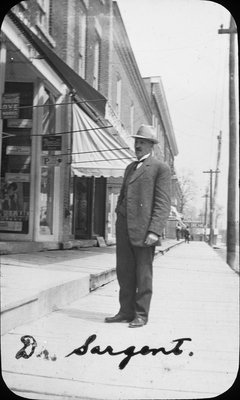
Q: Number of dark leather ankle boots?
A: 2